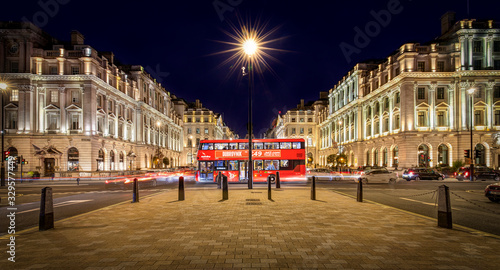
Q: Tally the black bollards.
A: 10